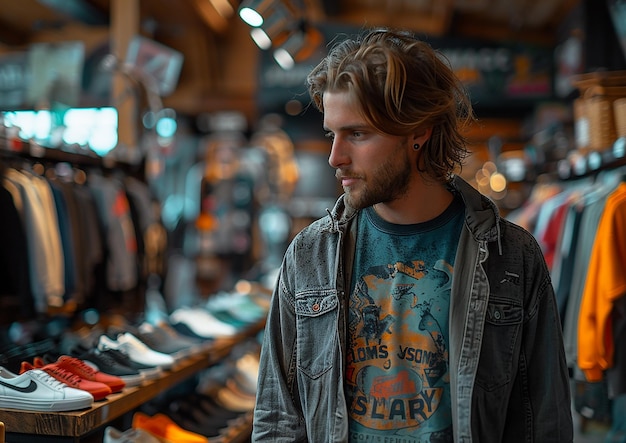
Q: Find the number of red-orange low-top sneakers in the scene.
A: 2